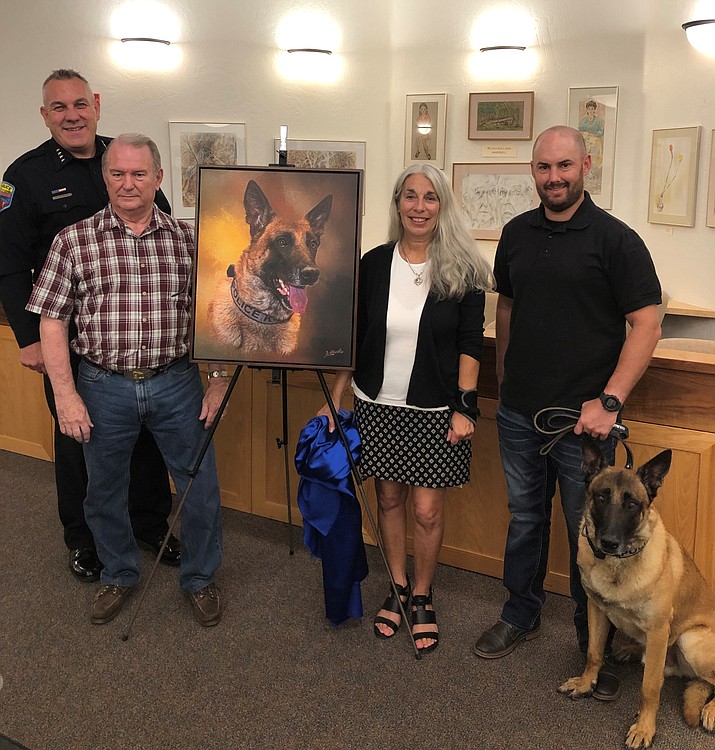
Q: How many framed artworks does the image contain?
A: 9